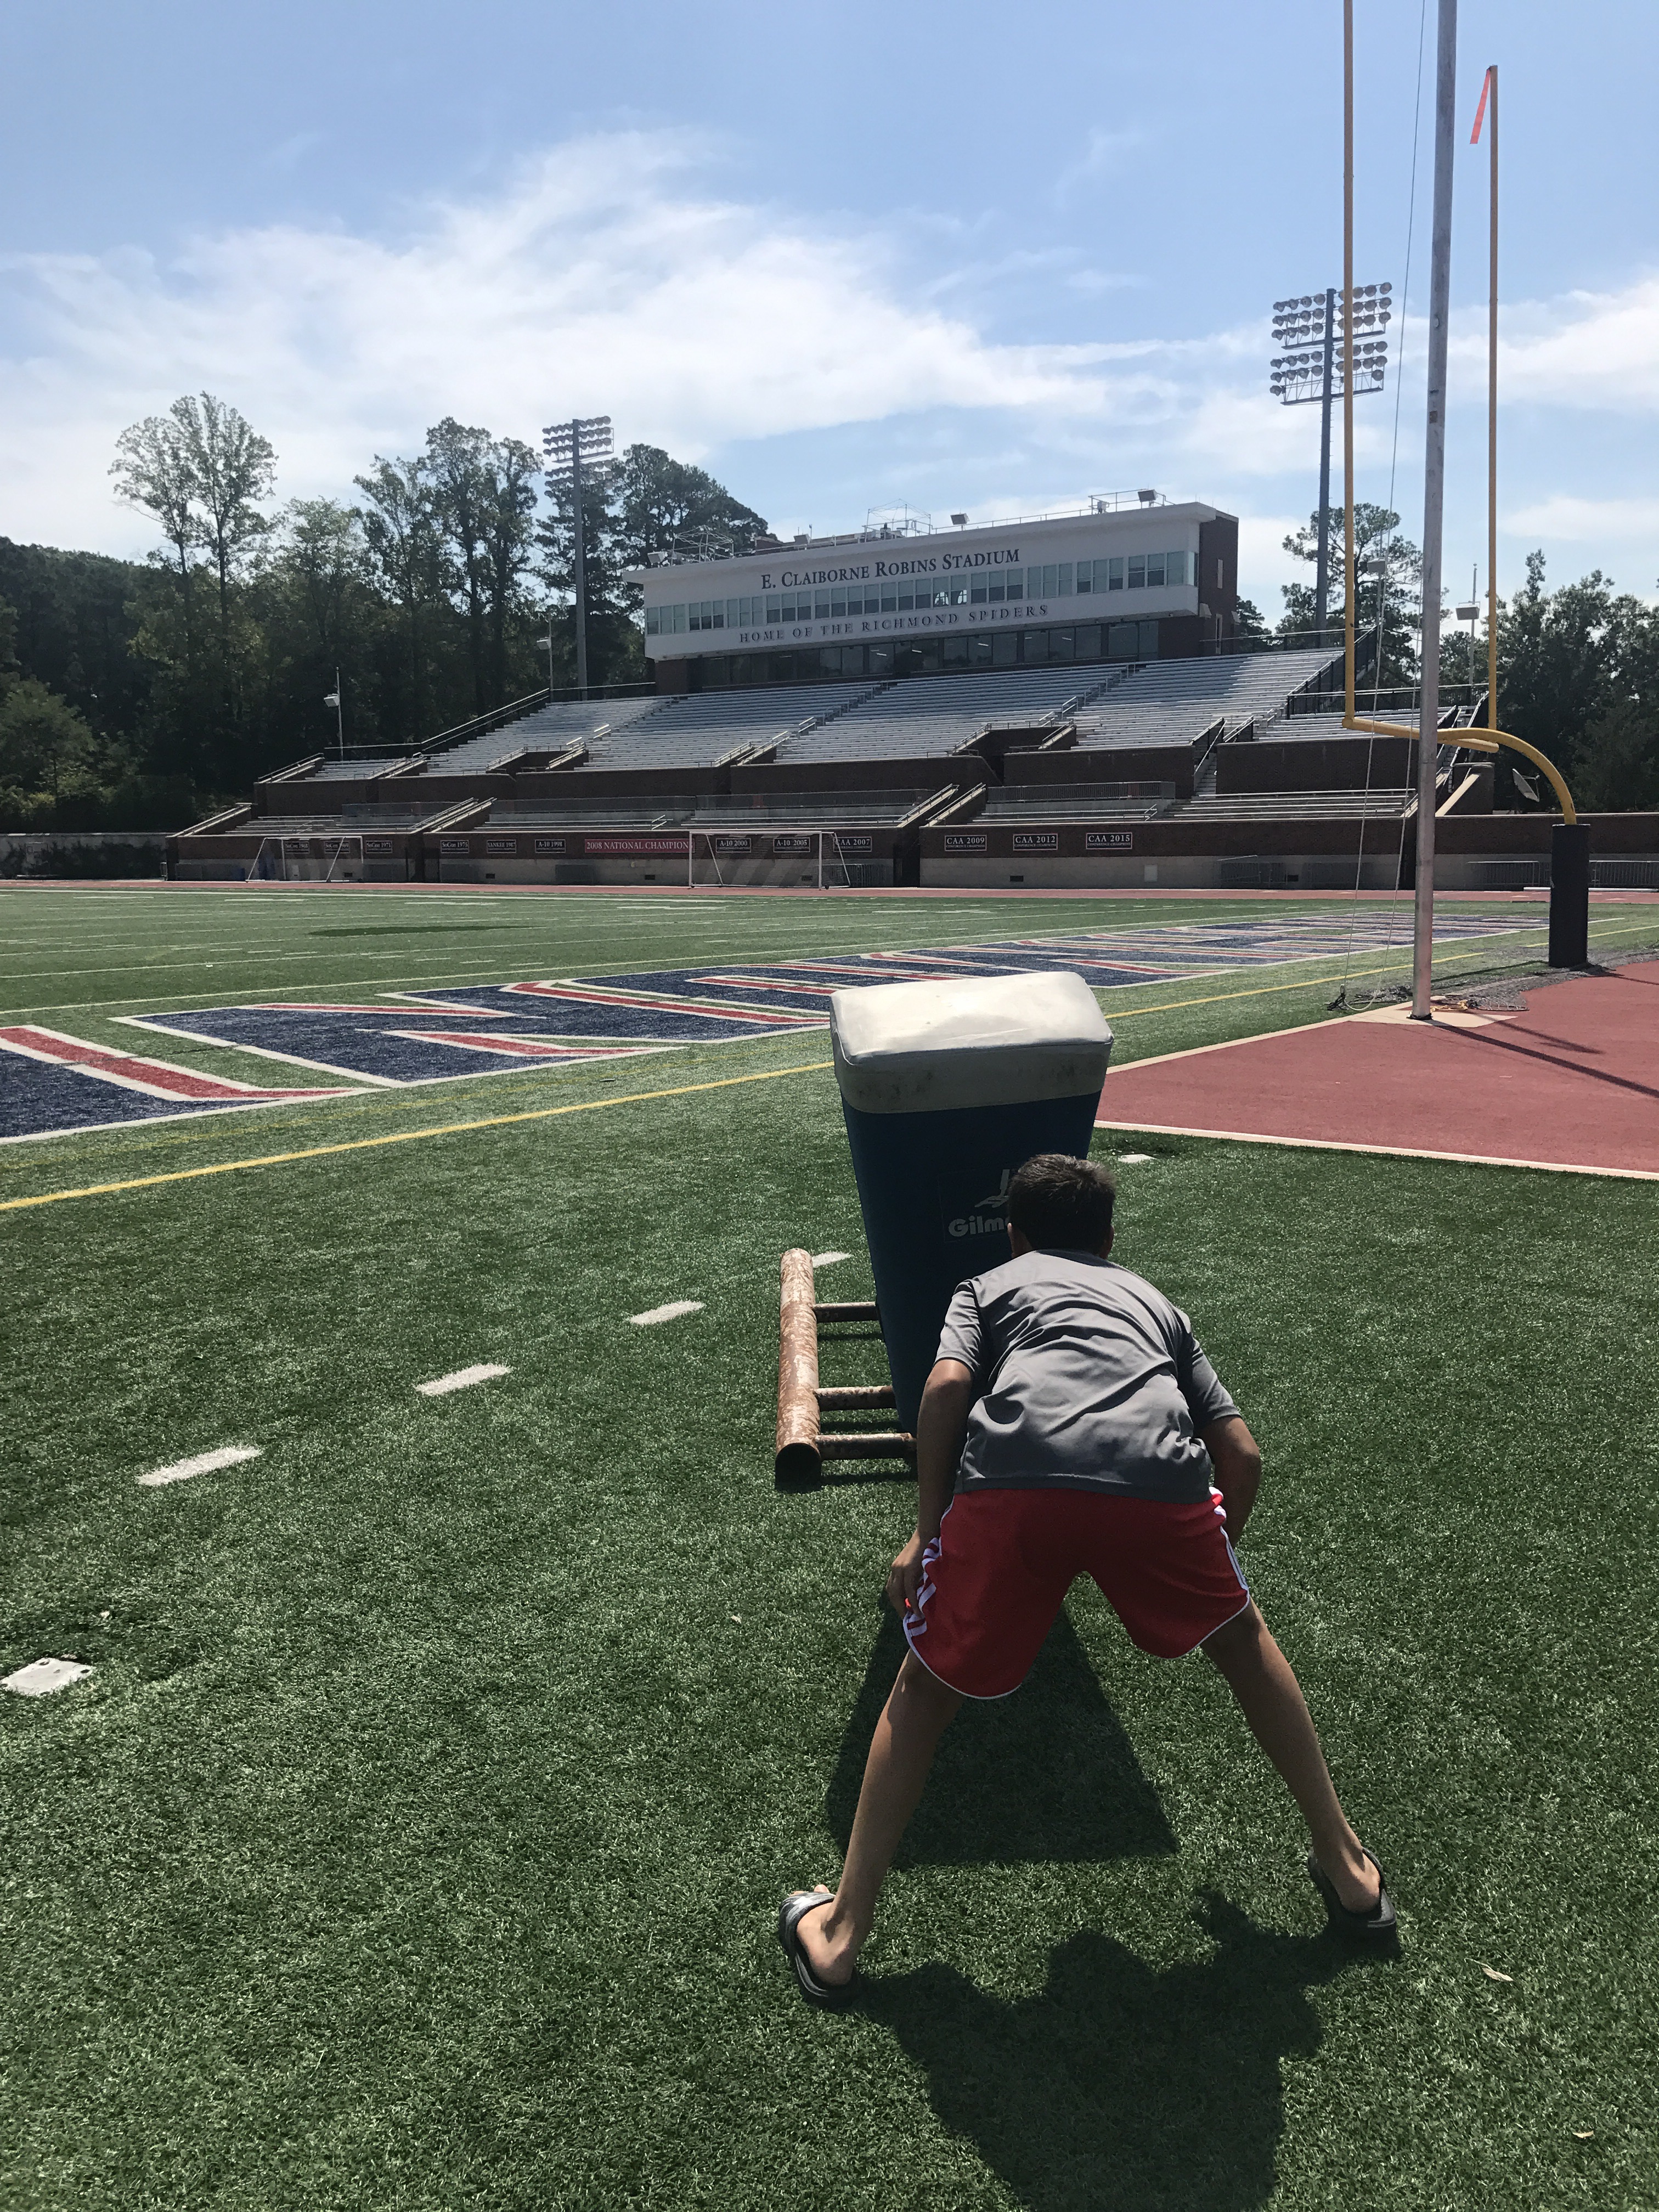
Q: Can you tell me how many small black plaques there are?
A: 12